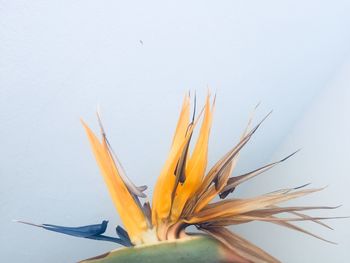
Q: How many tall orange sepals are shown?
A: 3